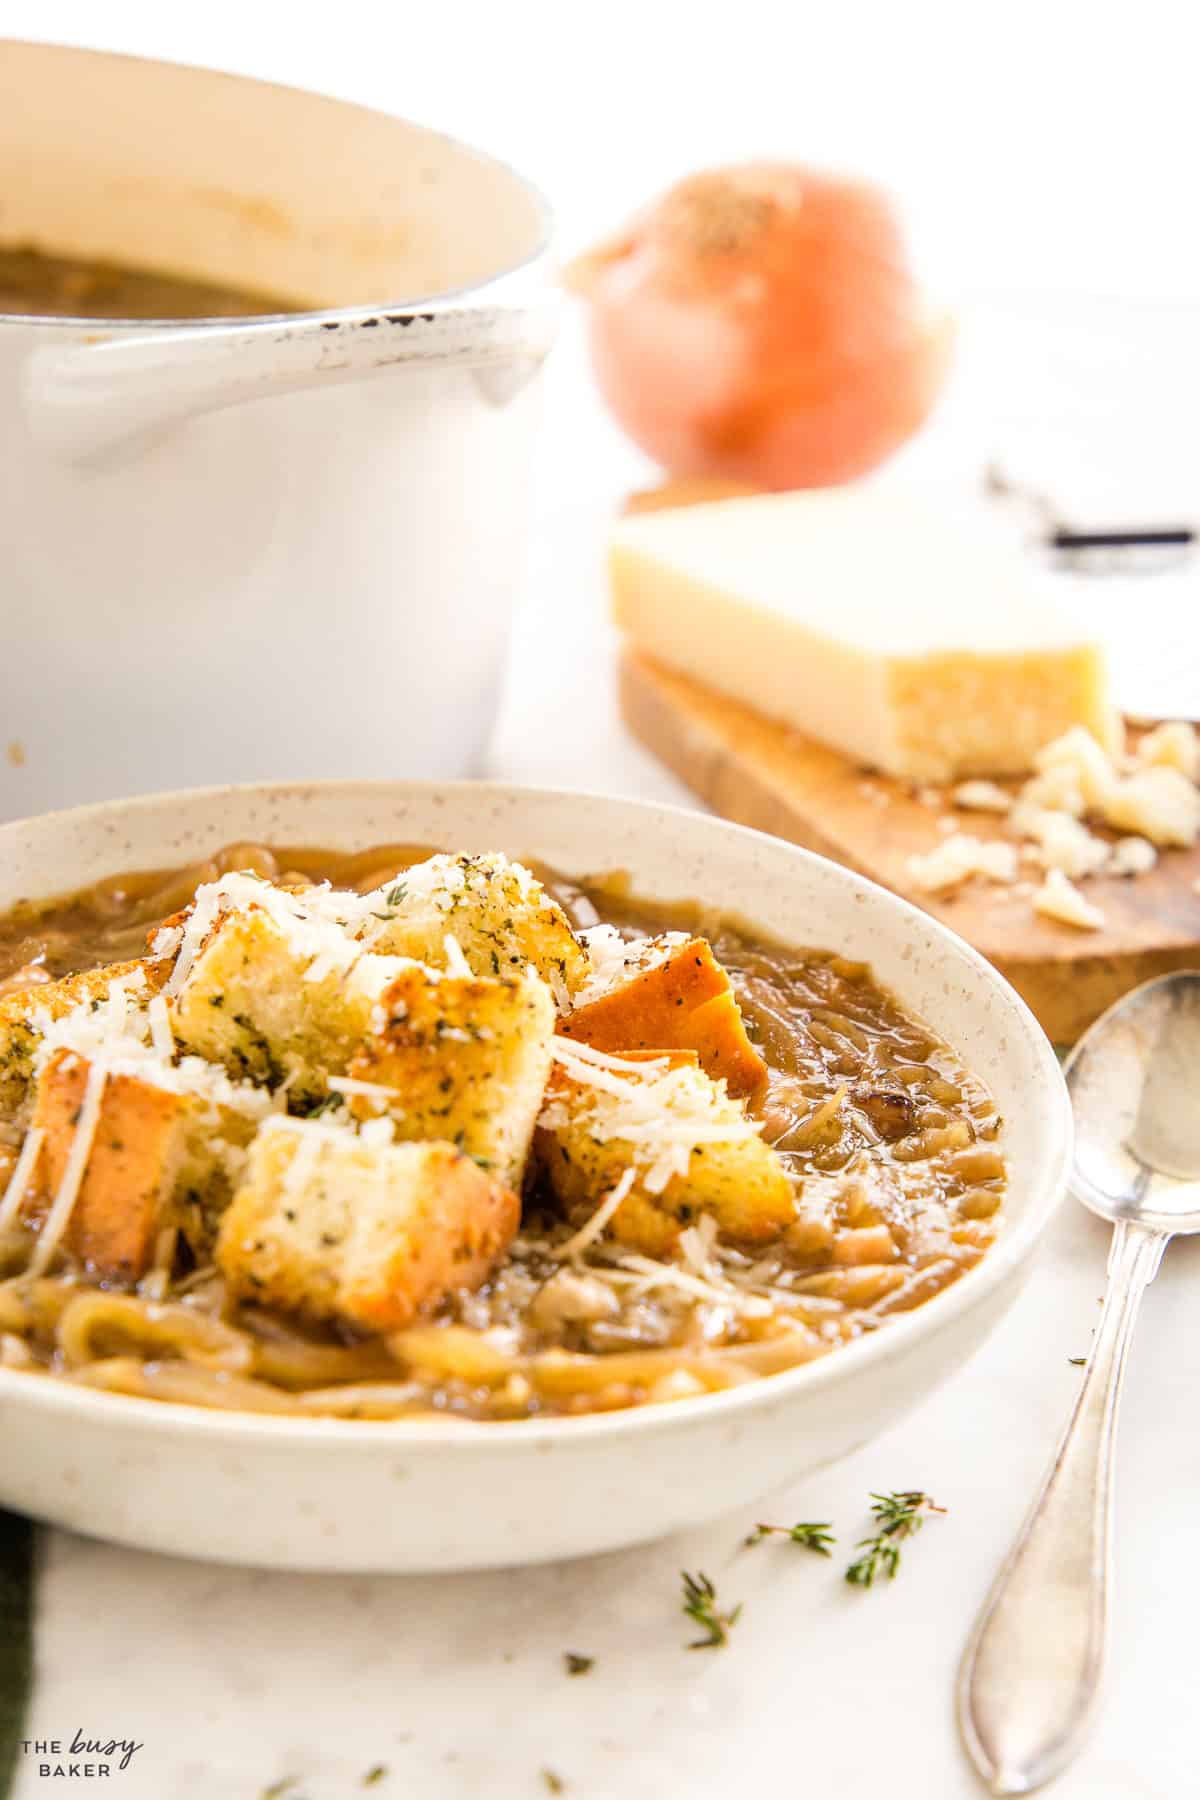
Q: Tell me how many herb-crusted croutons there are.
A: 8